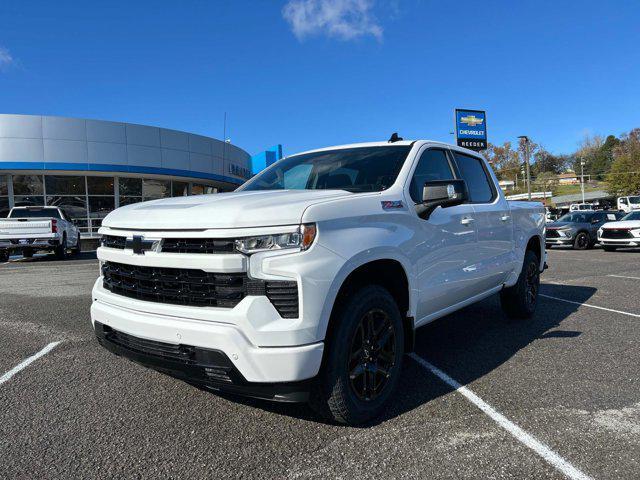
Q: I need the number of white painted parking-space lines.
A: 4